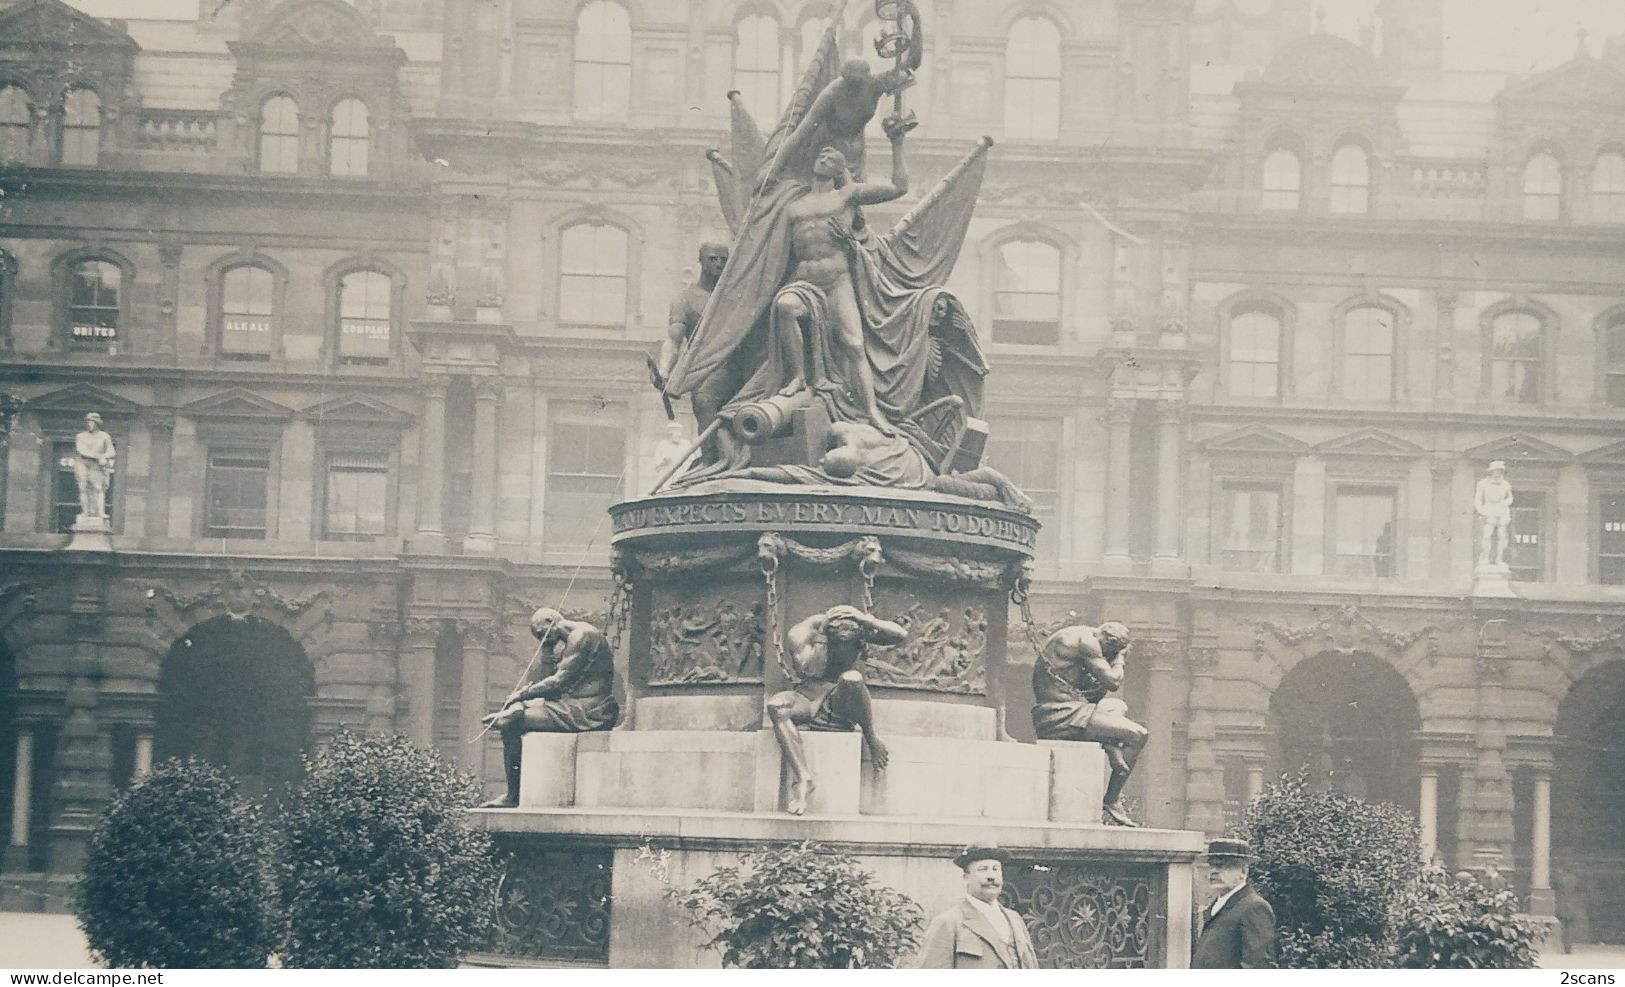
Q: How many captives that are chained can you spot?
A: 3